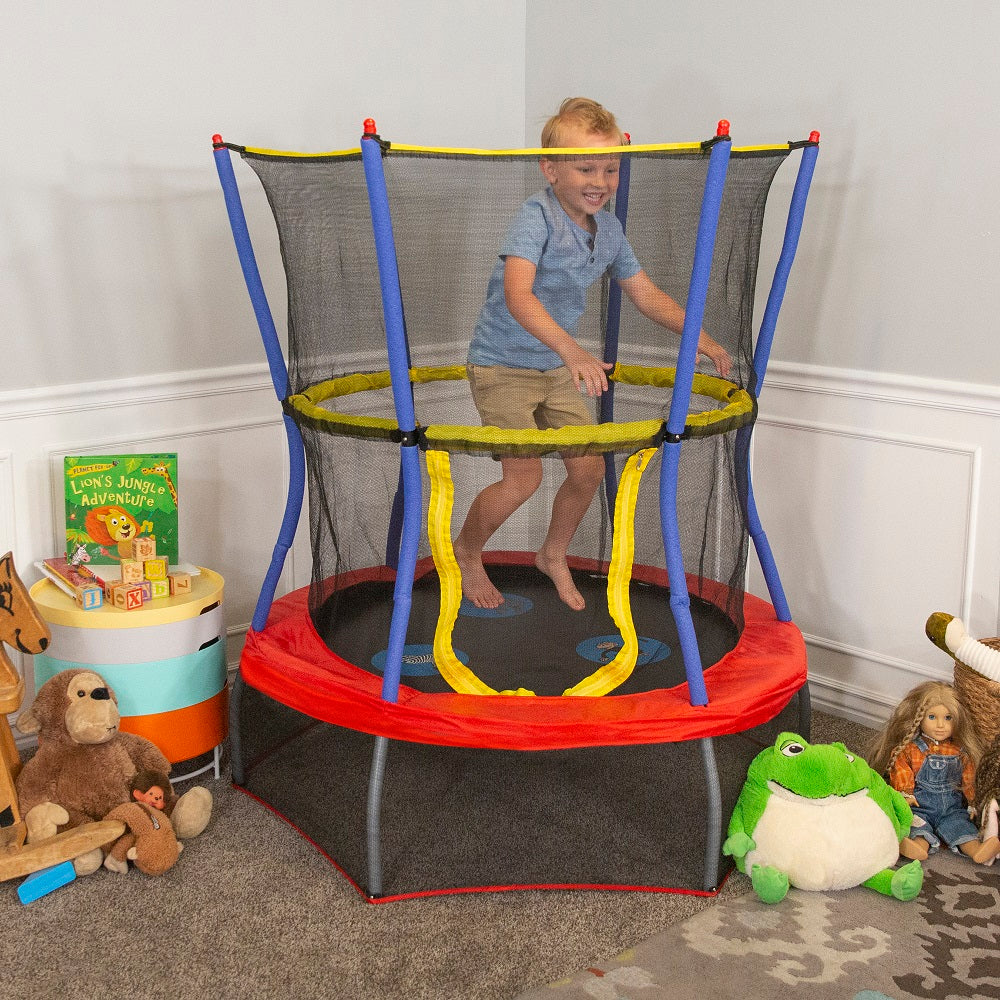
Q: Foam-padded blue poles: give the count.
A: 6